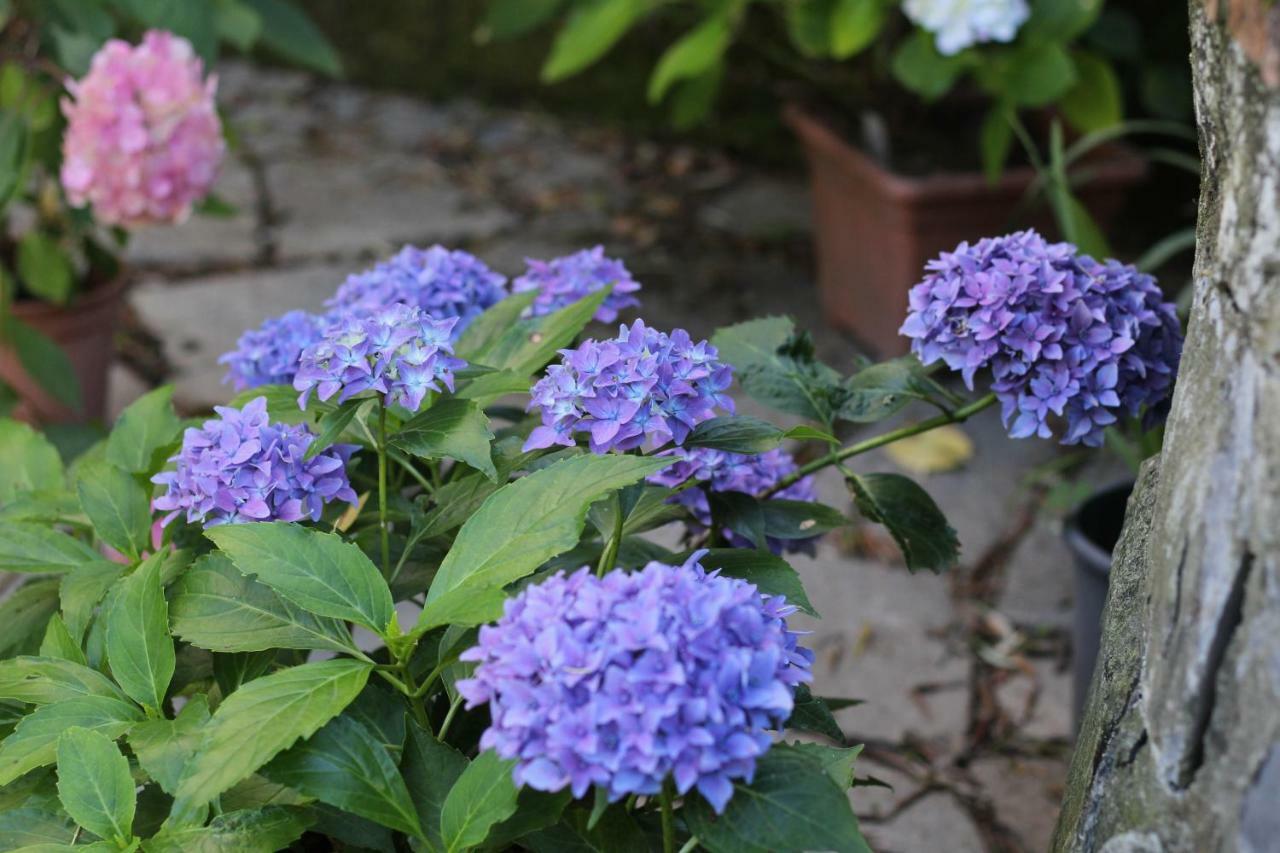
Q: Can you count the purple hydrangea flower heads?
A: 9